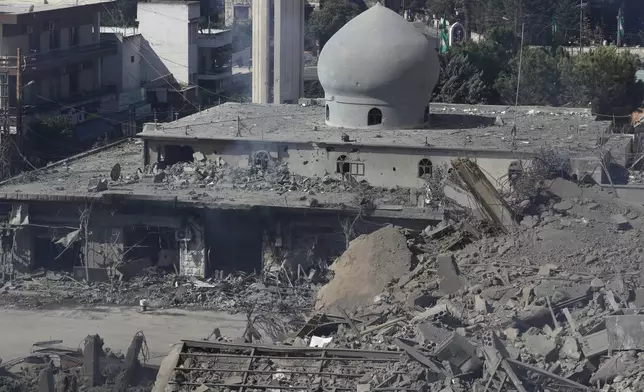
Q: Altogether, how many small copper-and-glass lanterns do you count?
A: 0